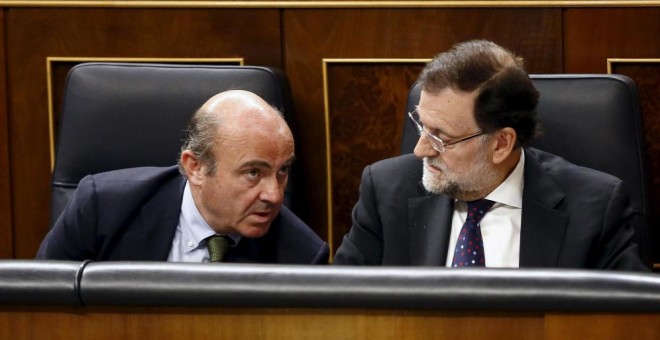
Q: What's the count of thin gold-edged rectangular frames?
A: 3